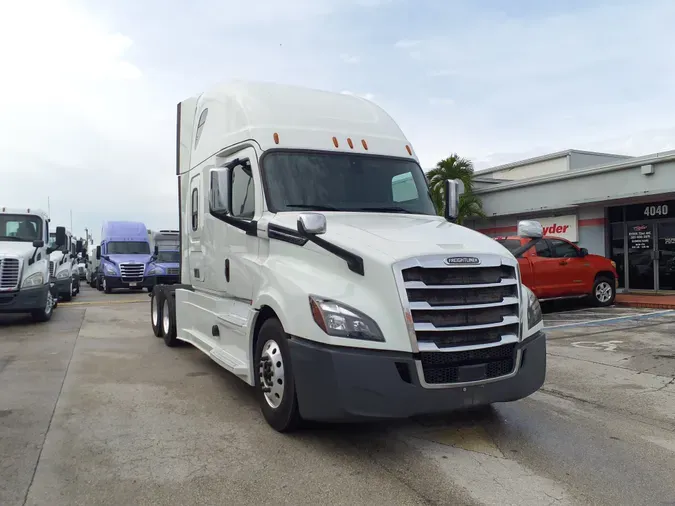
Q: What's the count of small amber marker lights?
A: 5